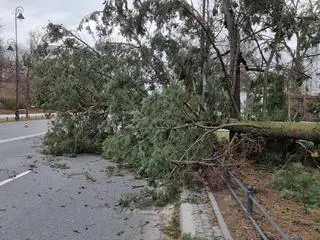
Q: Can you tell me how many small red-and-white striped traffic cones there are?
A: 2